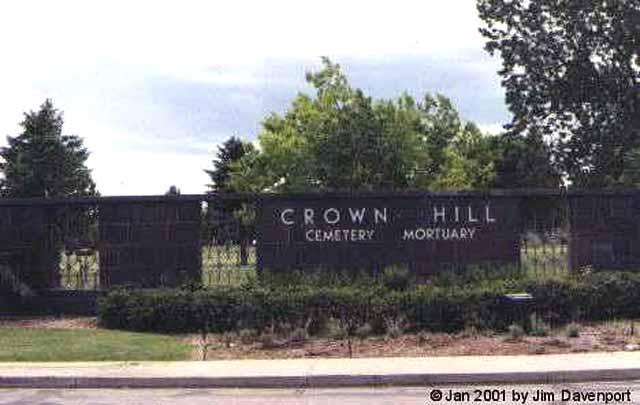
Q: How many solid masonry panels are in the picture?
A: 4